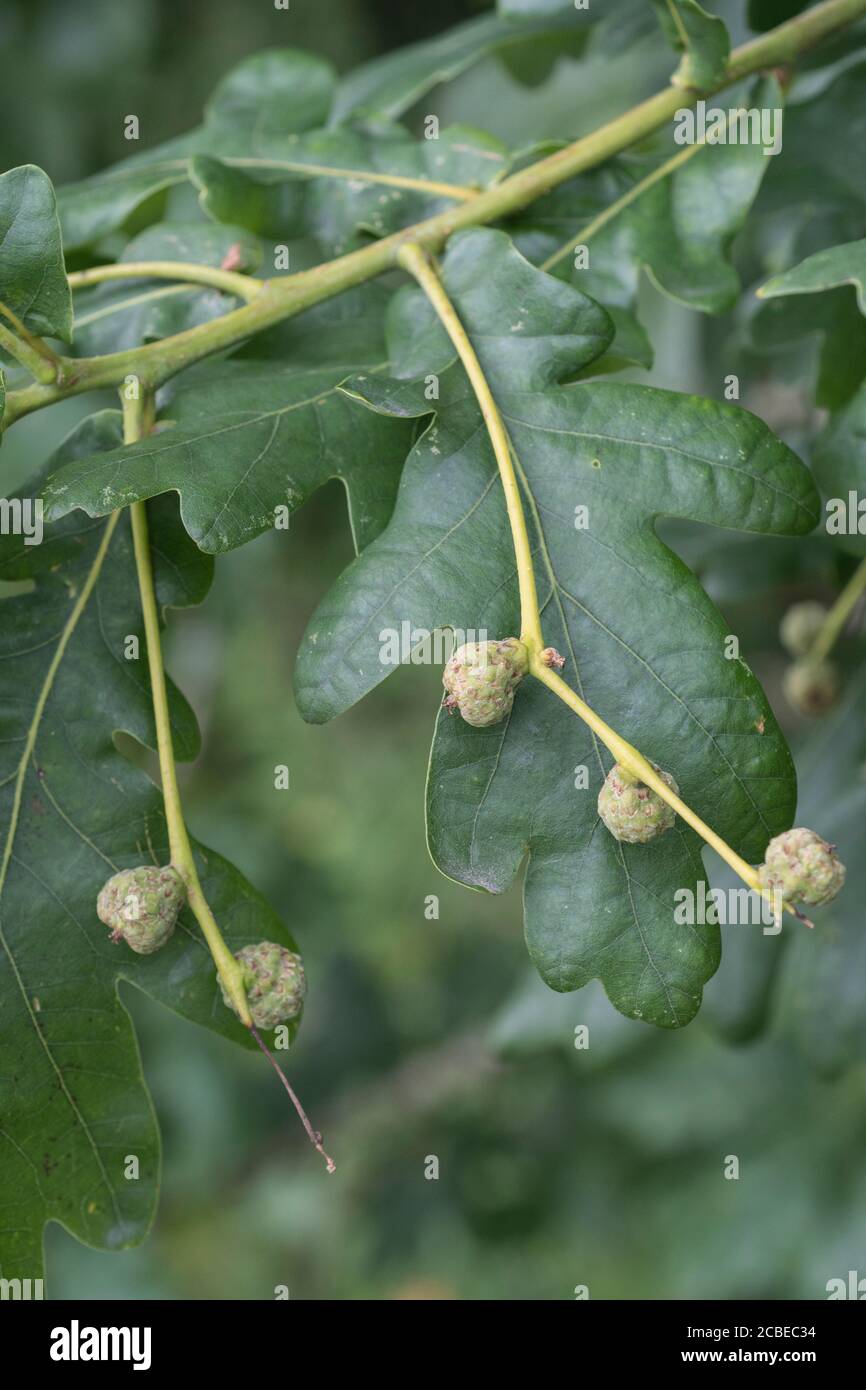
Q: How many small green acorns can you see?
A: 7